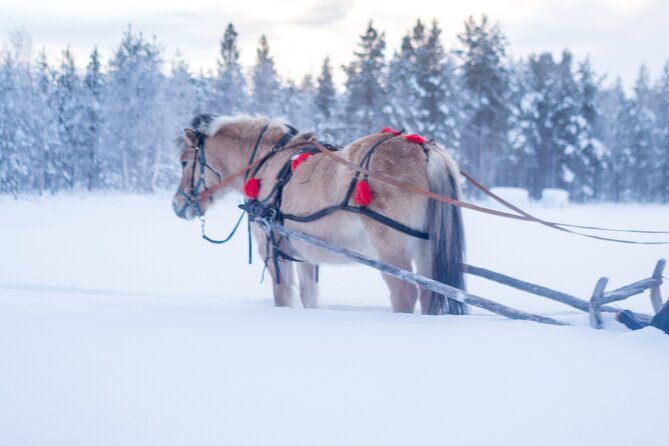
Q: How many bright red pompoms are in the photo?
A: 5